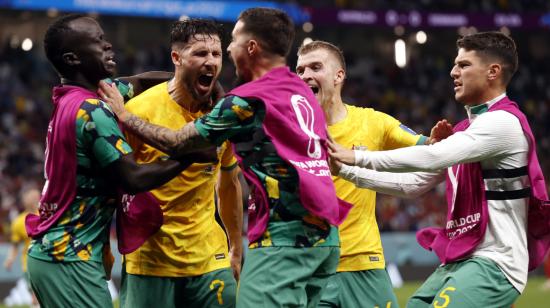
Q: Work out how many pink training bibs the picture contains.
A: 3